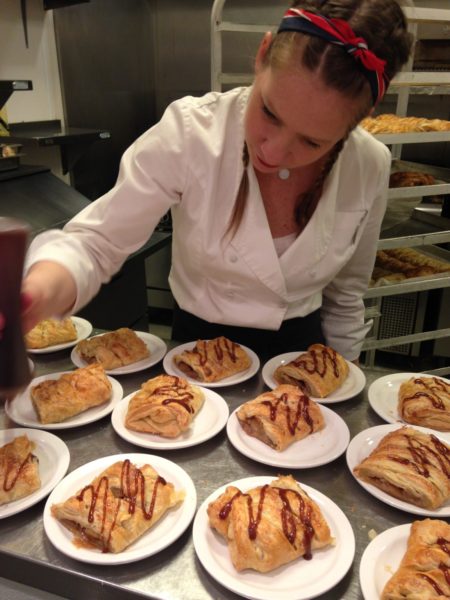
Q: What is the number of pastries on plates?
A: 13